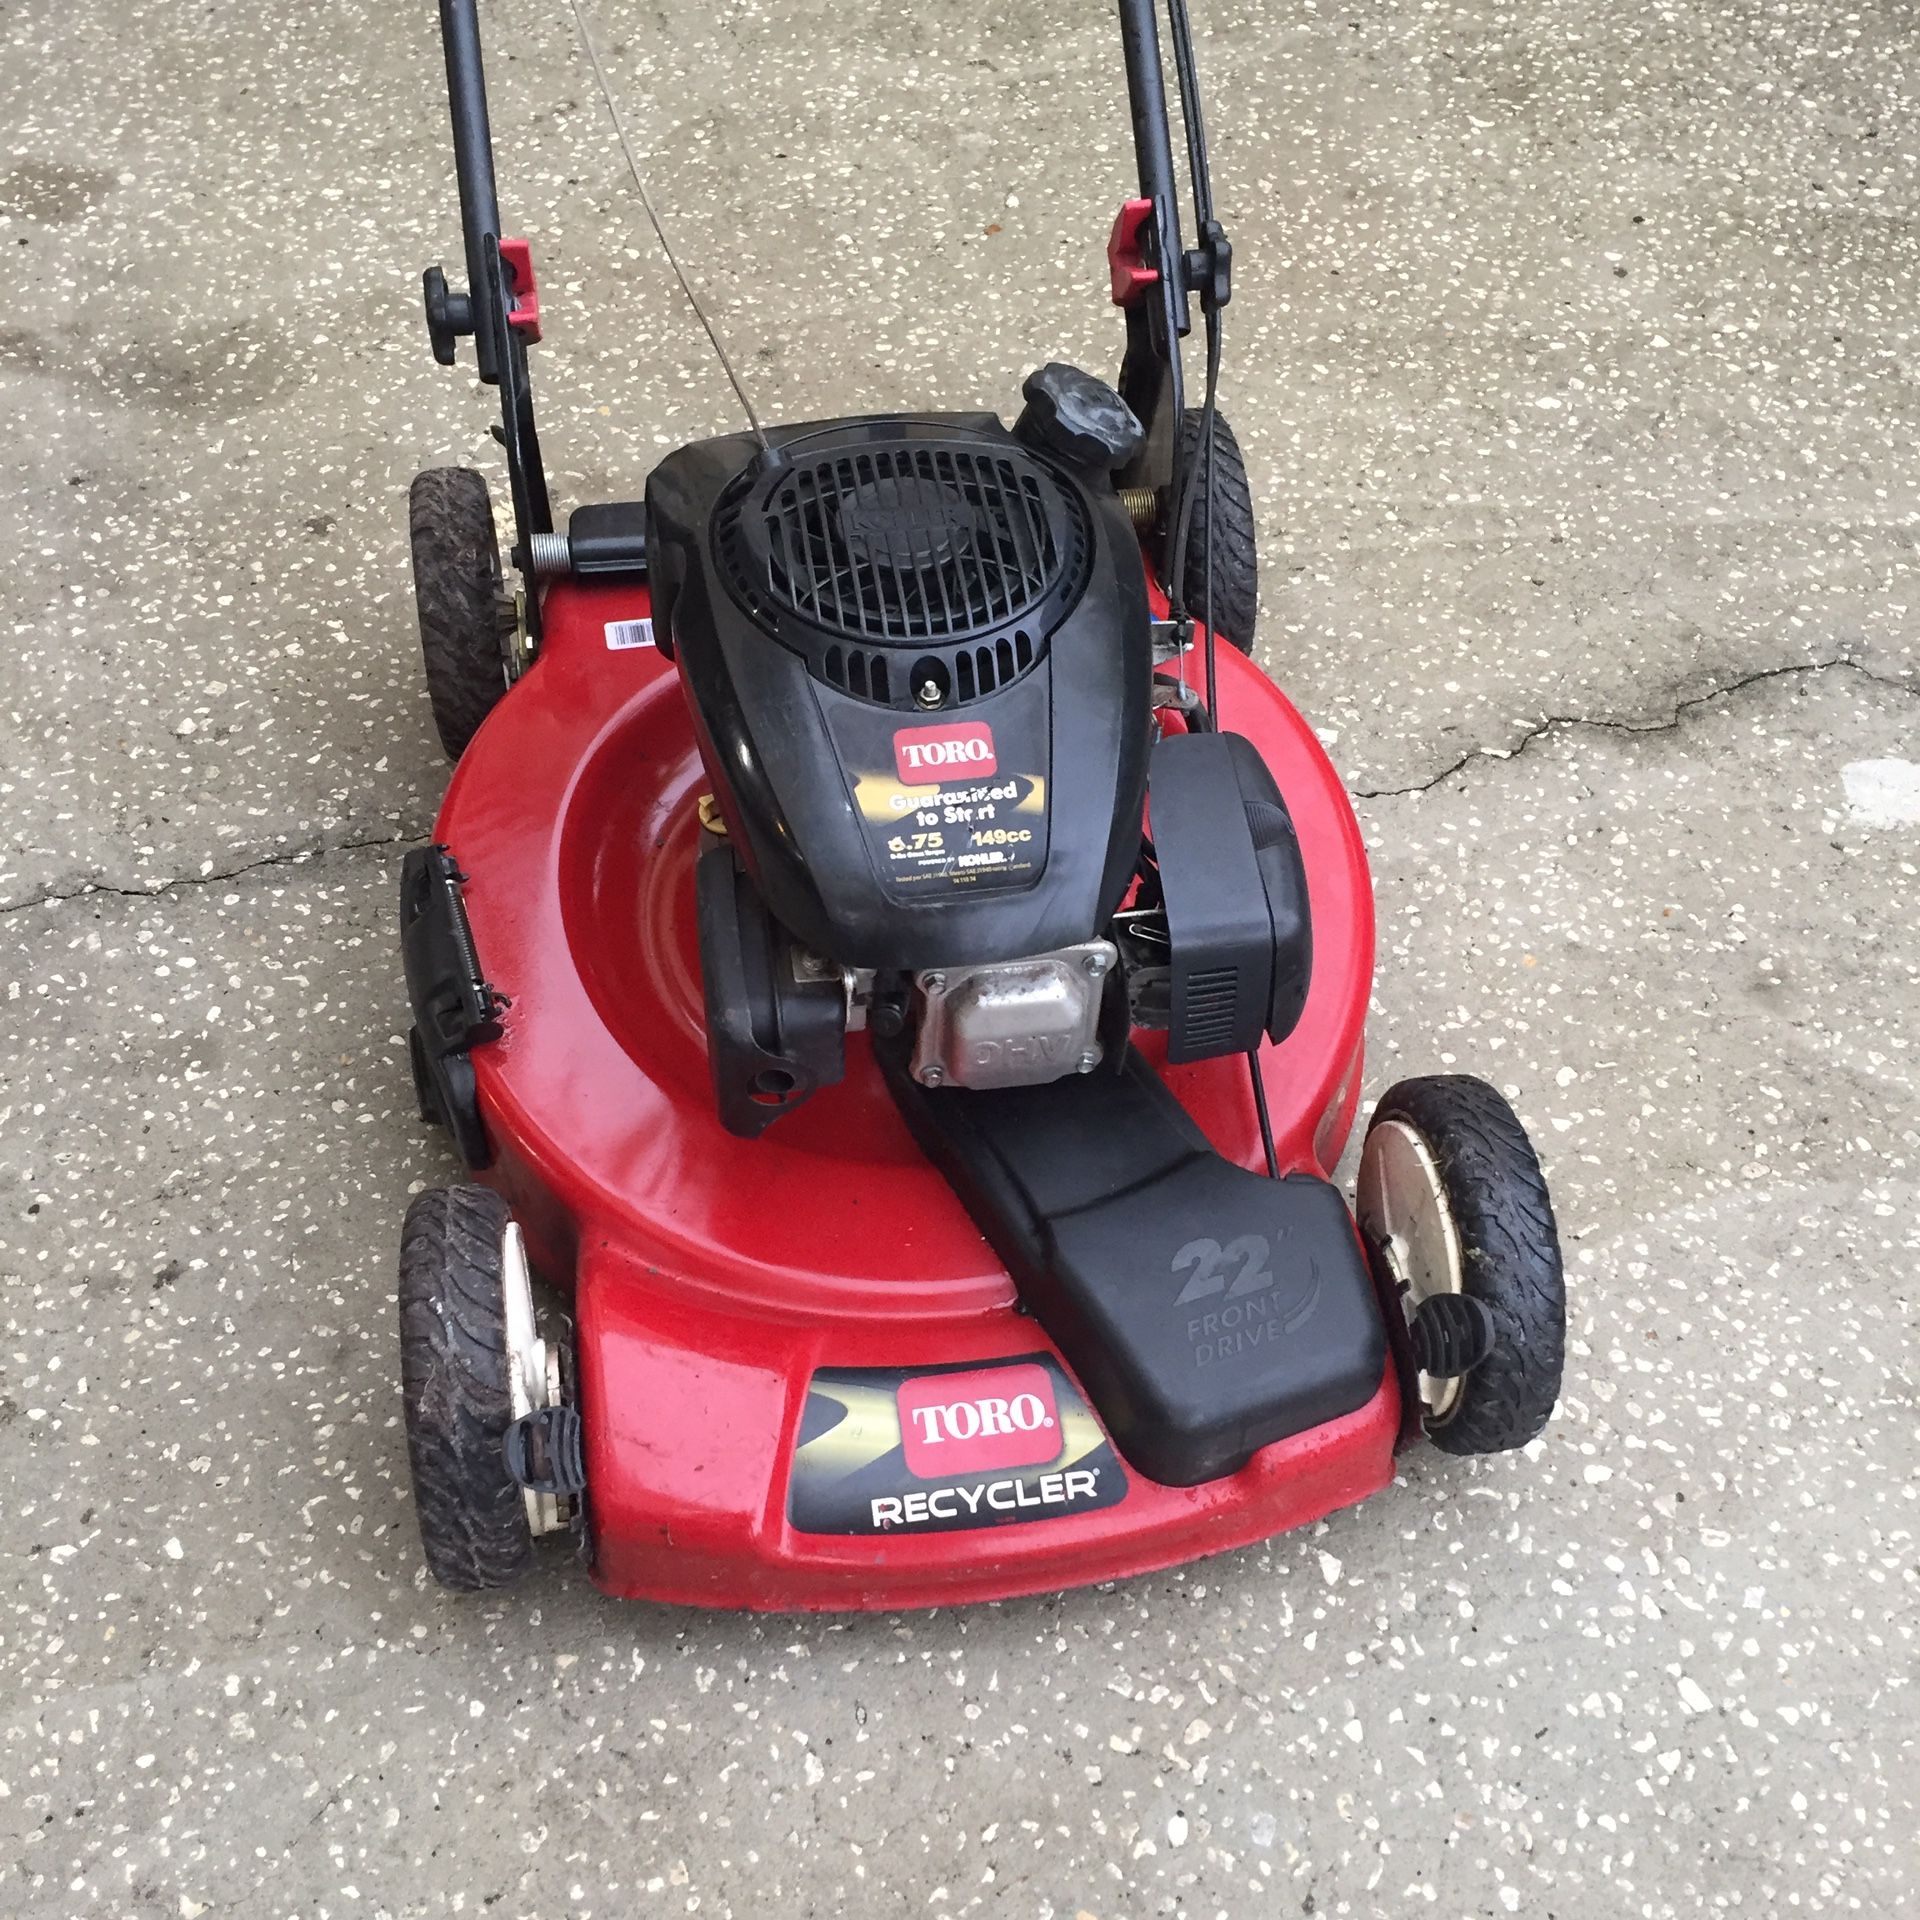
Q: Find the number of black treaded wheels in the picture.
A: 4